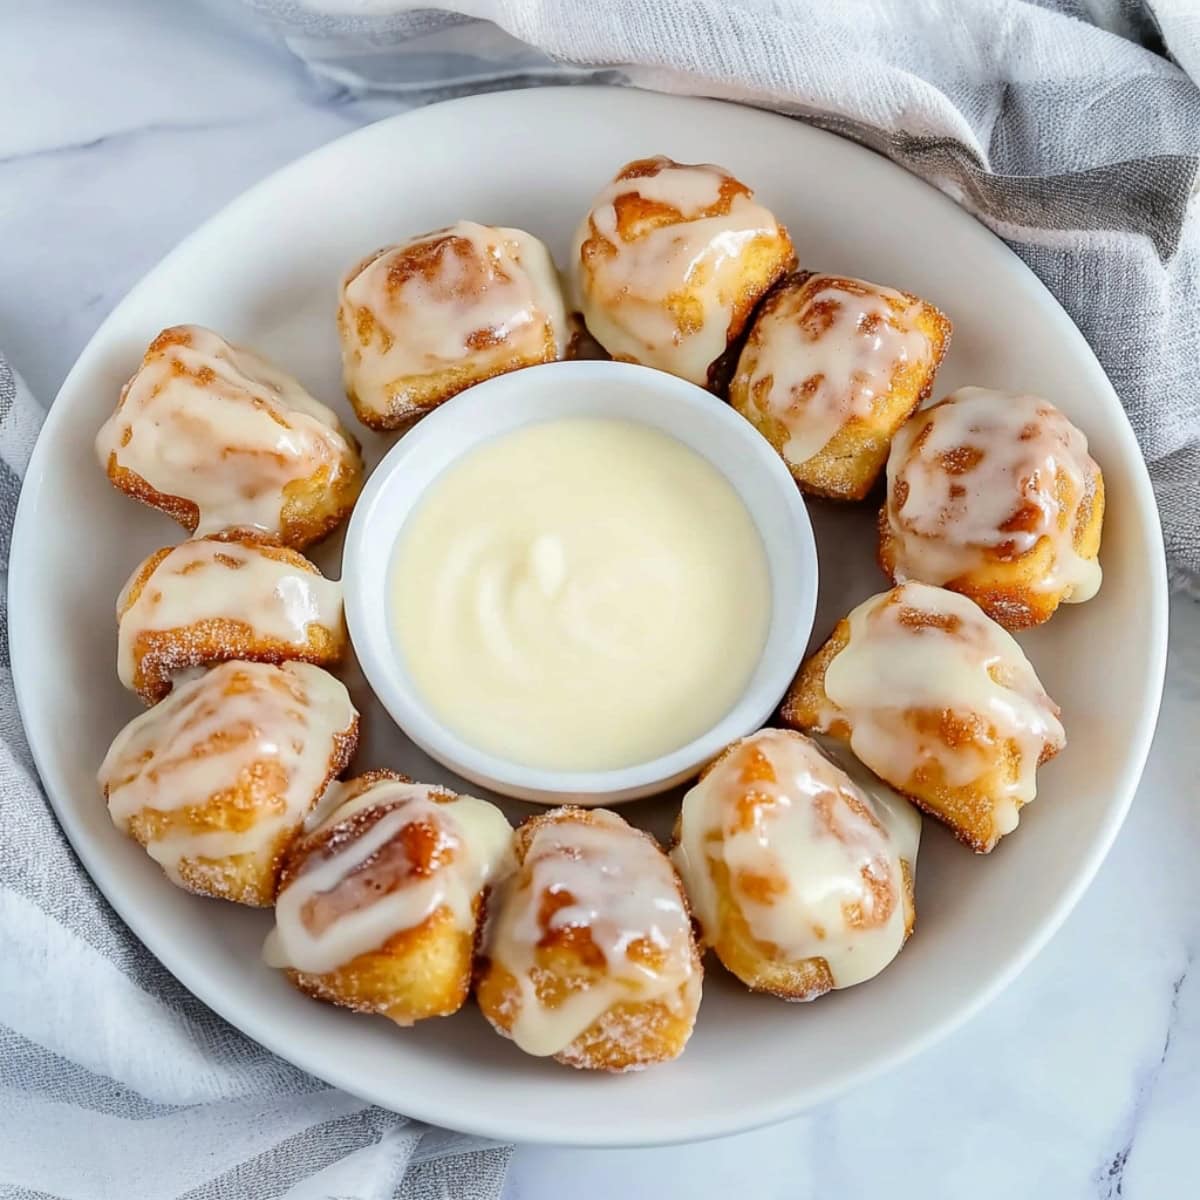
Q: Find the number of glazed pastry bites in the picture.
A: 11